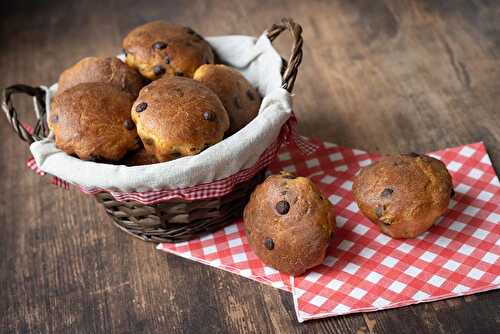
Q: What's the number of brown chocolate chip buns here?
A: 7